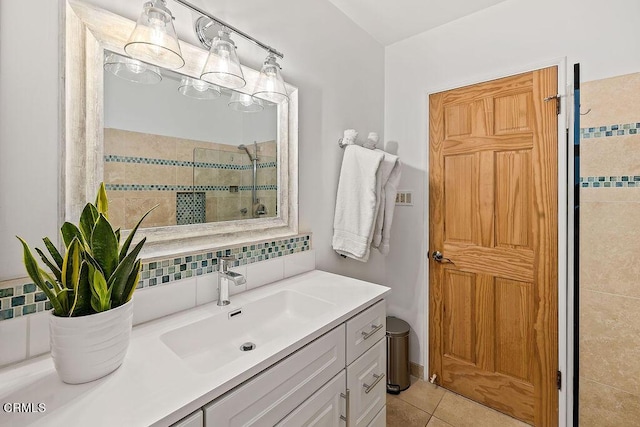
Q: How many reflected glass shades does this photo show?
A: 3